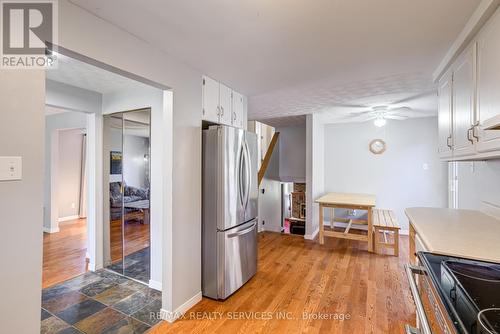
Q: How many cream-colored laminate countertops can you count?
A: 1